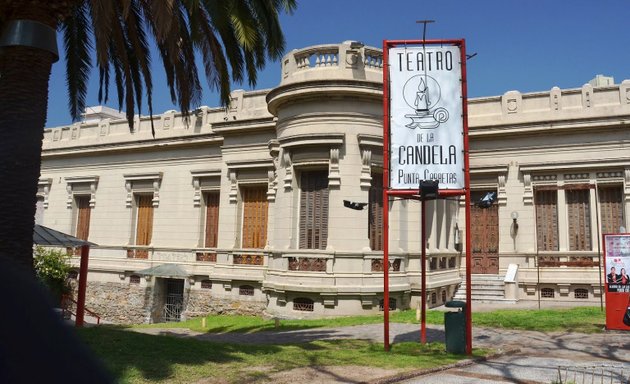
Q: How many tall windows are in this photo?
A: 9